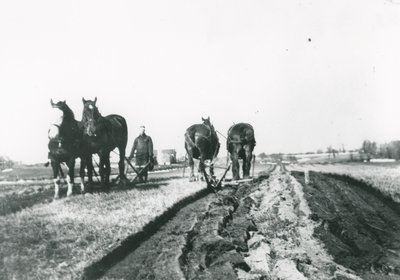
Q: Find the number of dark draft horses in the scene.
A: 4